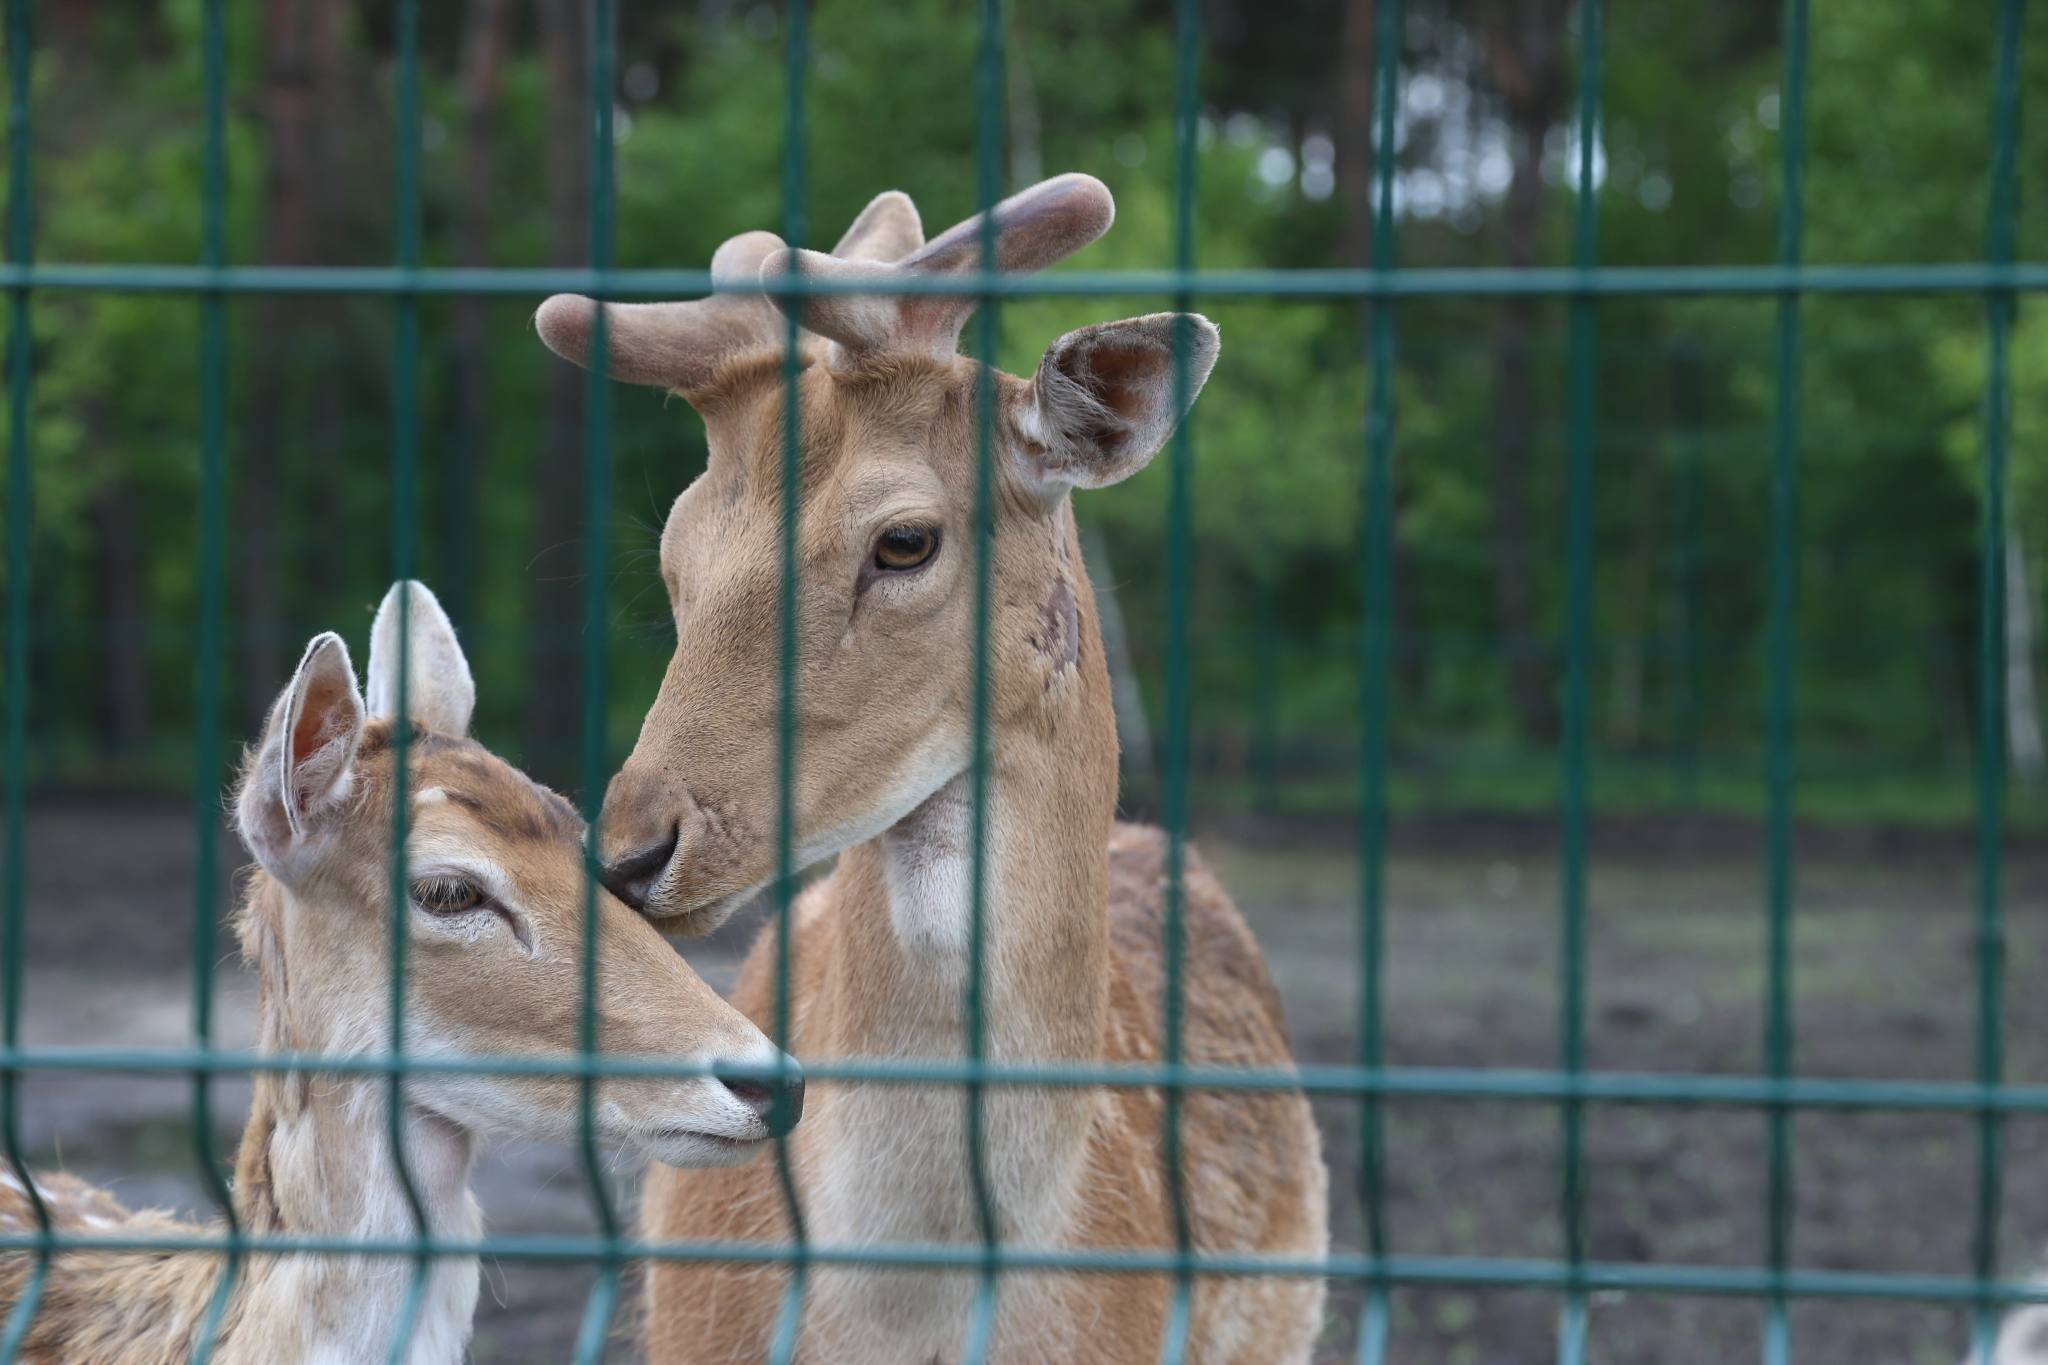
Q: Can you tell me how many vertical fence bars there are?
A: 11